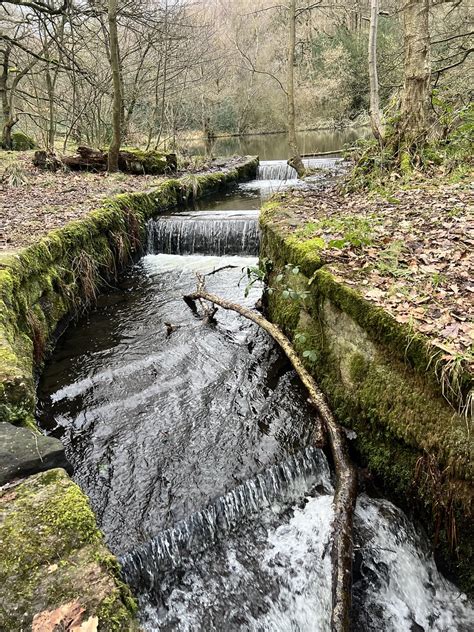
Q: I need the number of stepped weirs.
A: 3